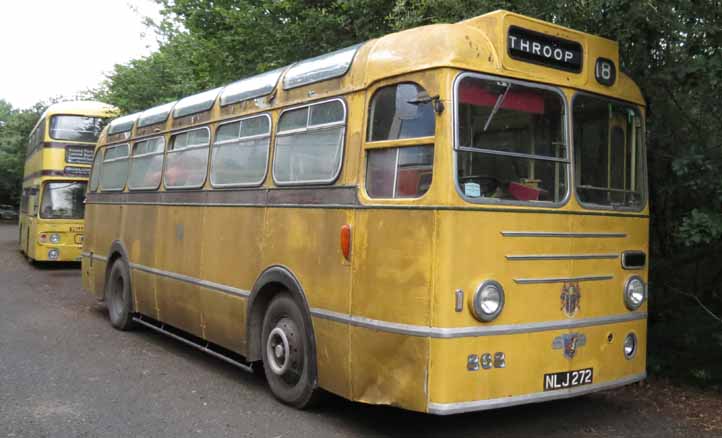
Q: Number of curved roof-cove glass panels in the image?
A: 5